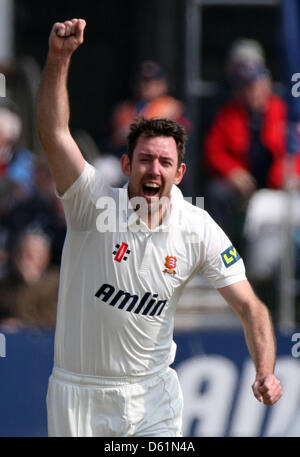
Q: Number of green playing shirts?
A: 0